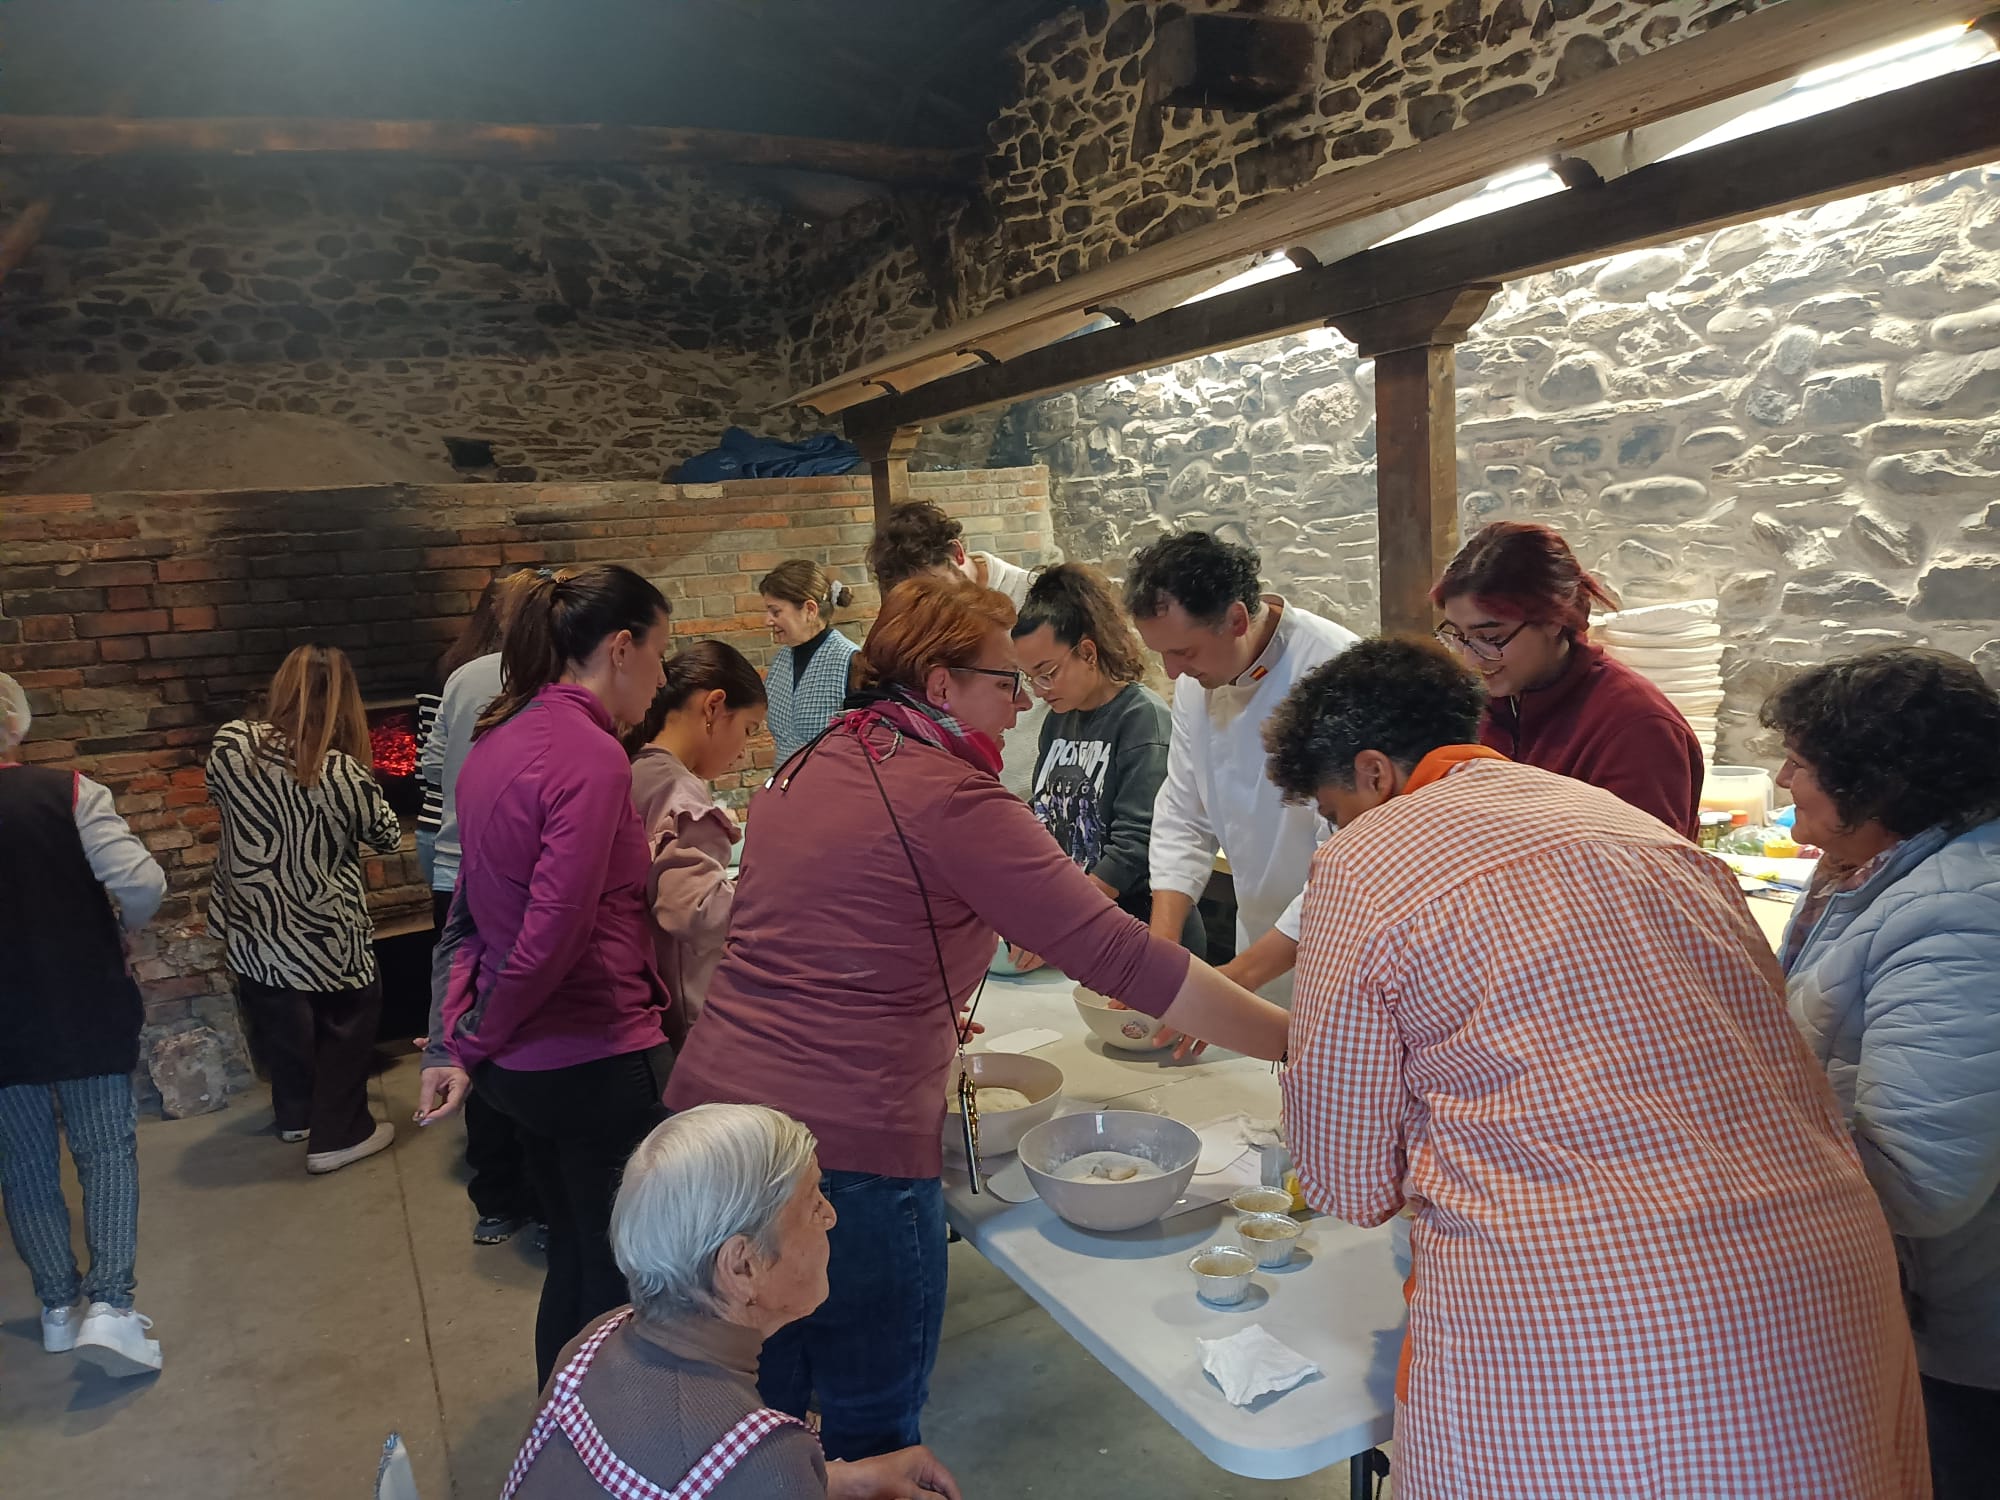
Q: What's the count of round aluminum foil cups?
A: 3